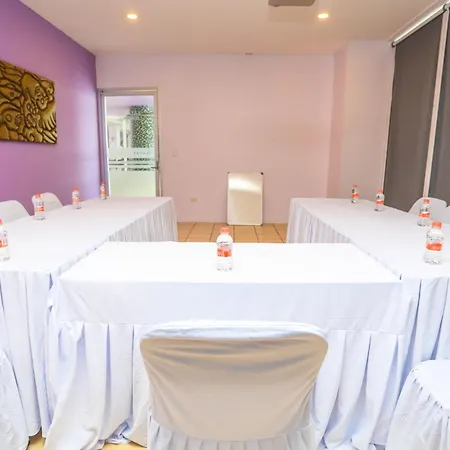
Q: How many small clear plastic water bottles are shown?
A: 9